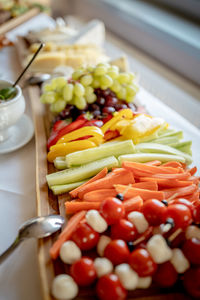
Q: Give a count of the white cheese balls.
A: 11